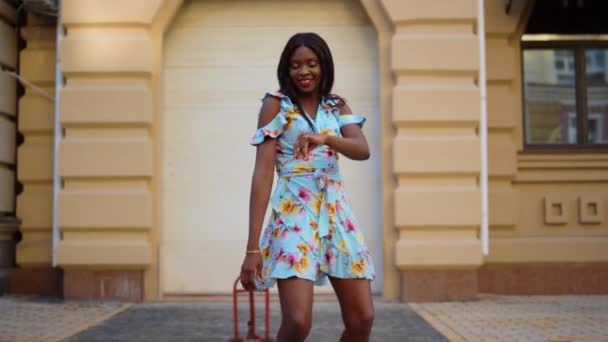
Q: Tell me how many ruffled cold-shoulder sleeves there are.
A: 2